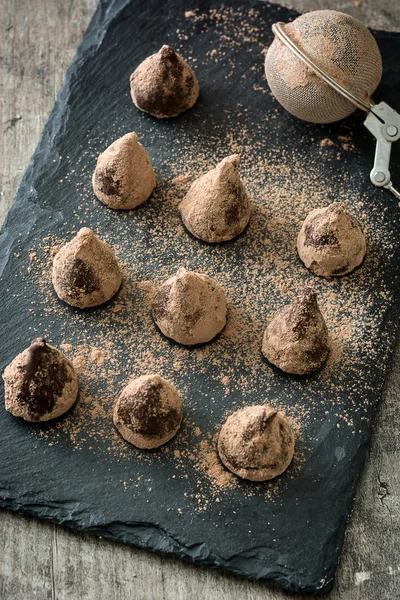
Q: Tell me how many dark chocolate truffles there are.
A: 10